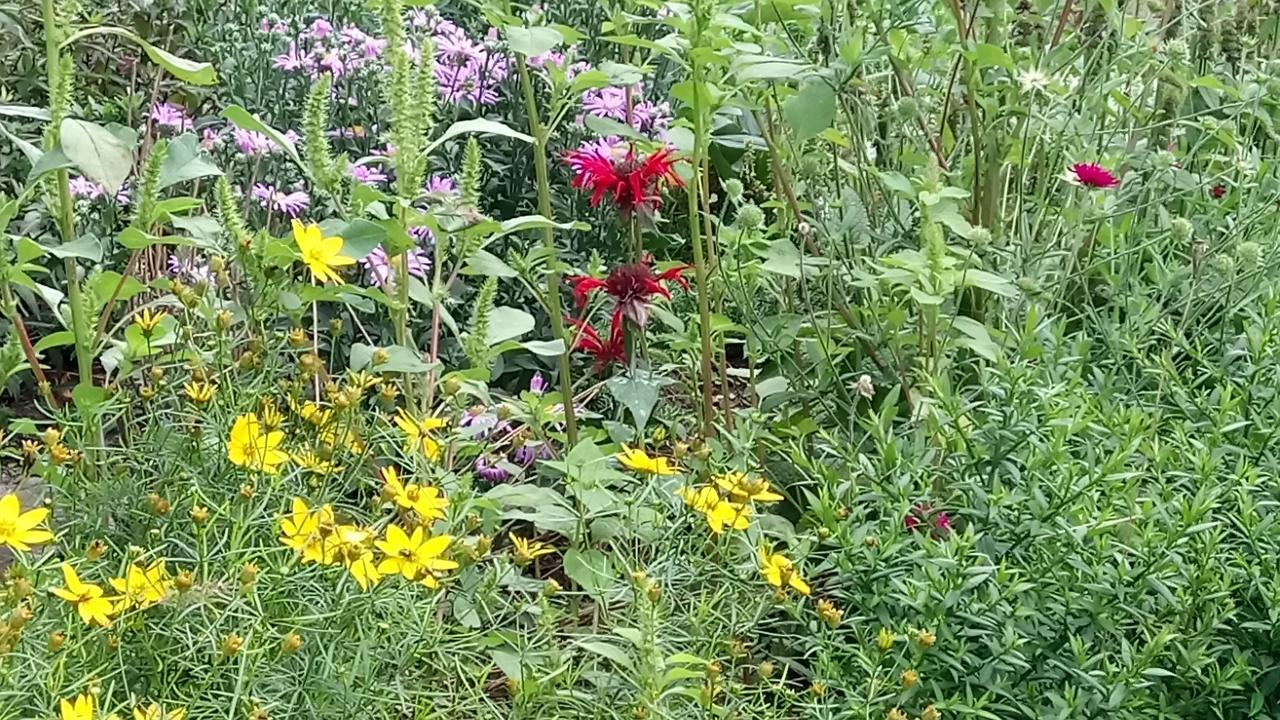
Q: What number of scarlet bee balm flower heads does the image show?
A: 3